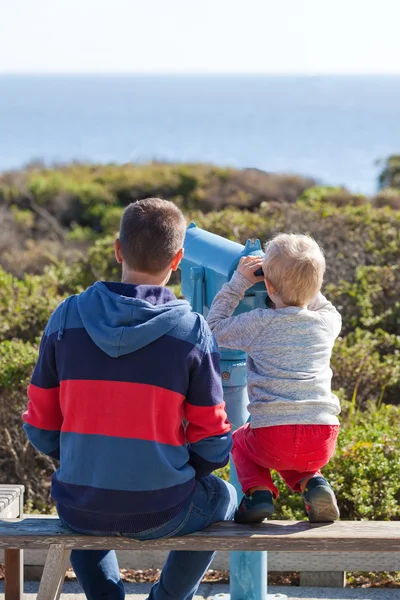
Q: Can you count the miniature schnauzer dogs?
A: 0